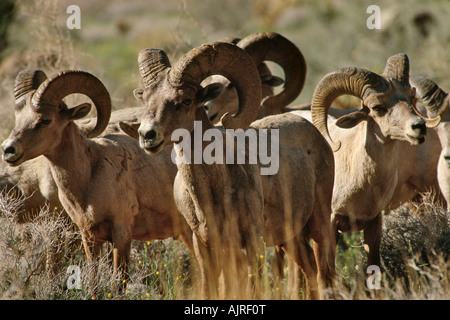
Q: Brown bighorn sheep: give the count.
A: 5